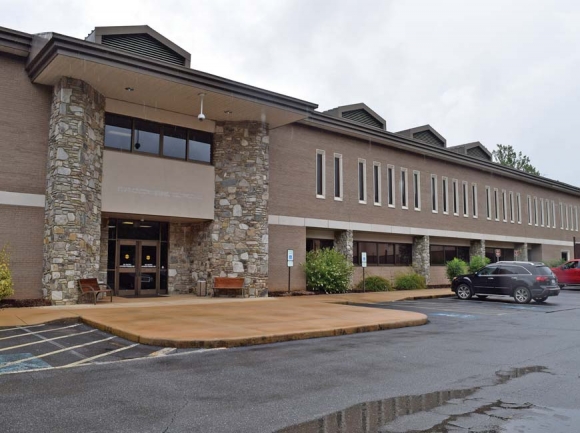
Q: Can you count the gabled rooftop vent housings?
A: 4